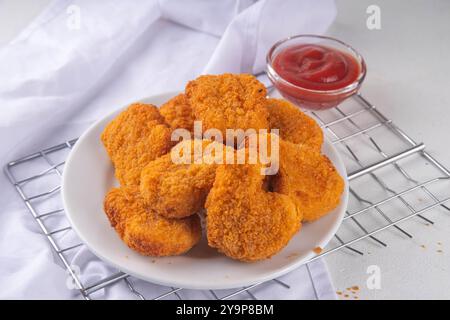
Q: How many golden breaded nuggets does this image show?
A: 8